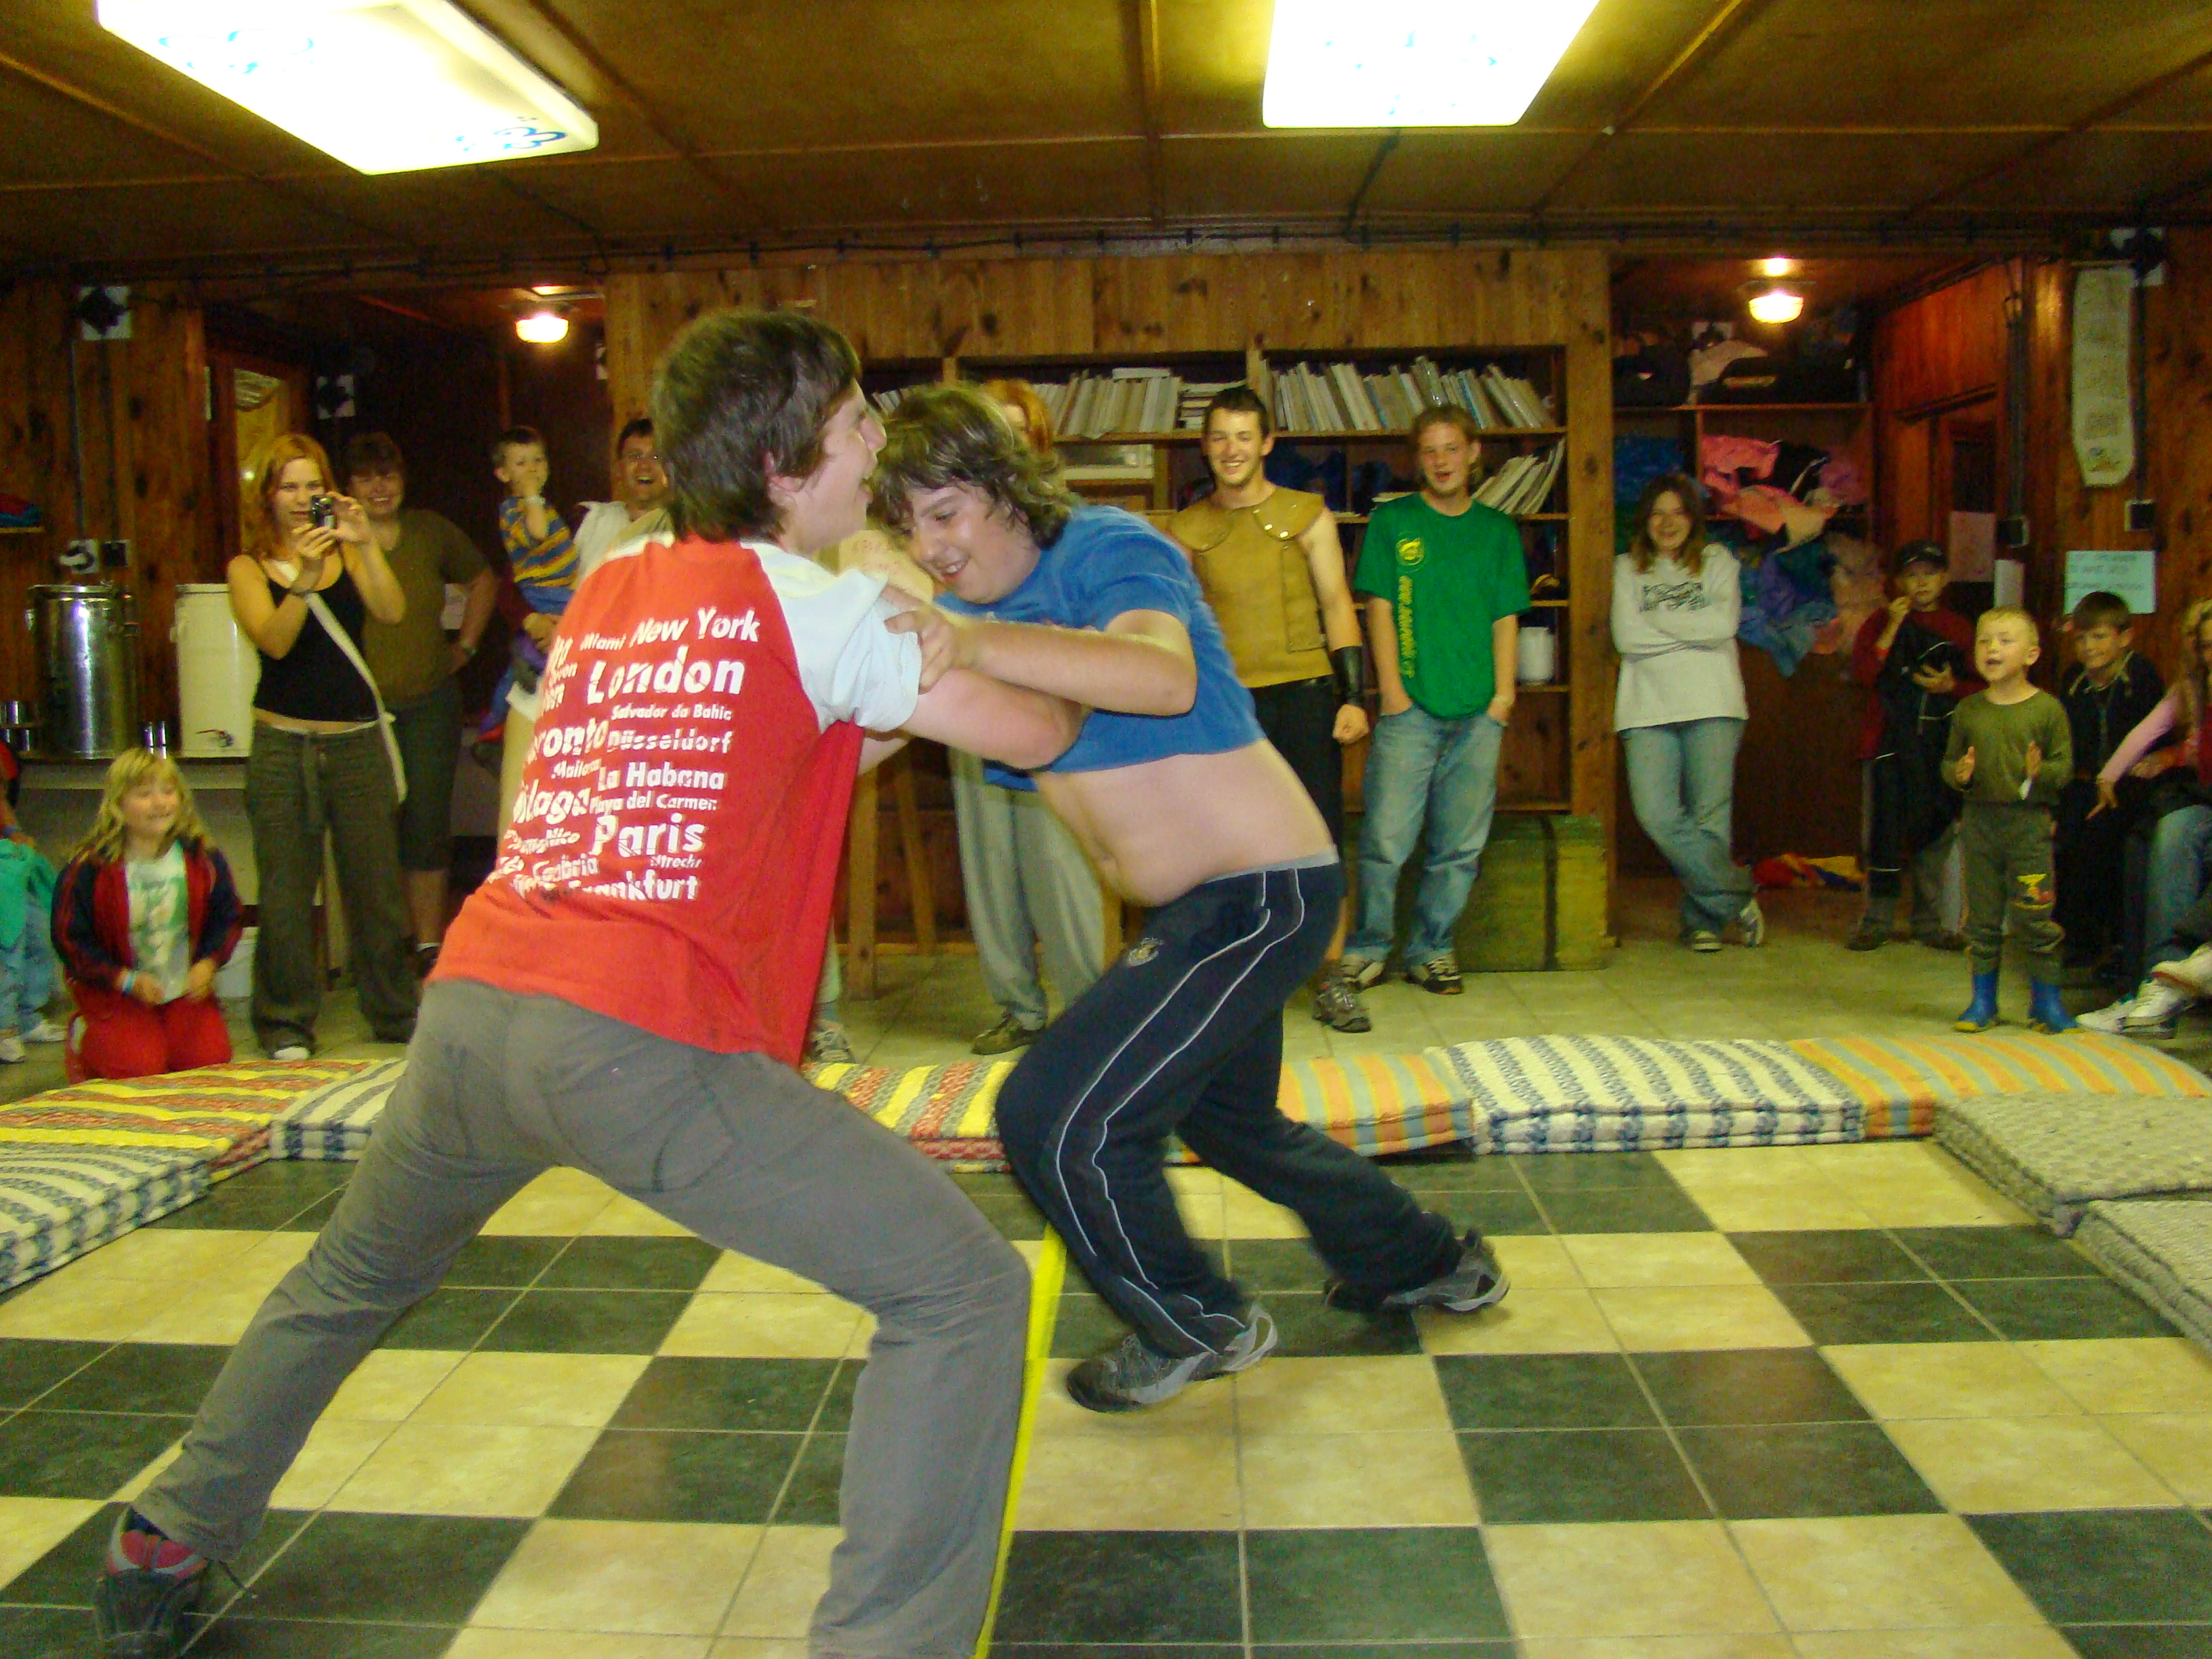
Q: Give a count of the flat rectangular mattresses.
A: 9